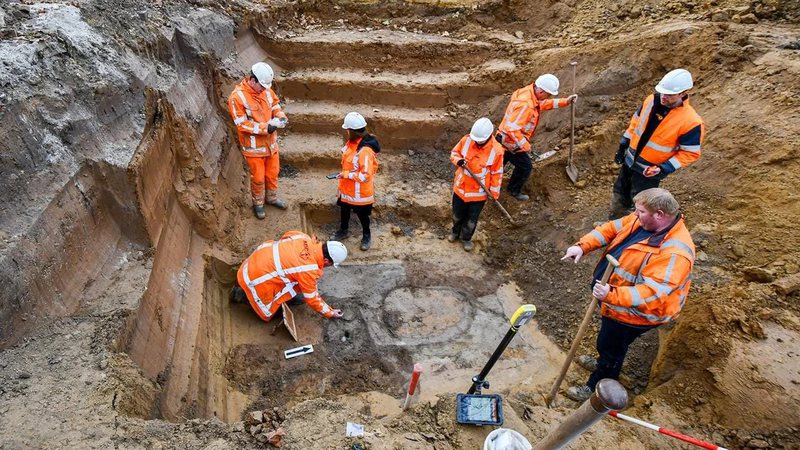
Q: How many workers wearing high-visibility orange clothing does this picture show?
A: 7